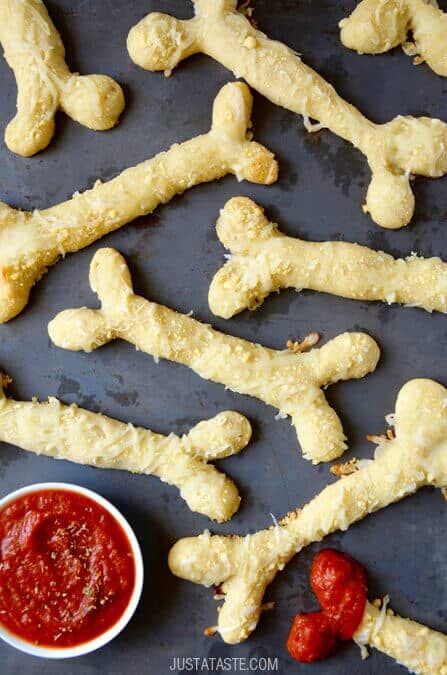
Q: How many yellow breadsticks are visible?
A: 9